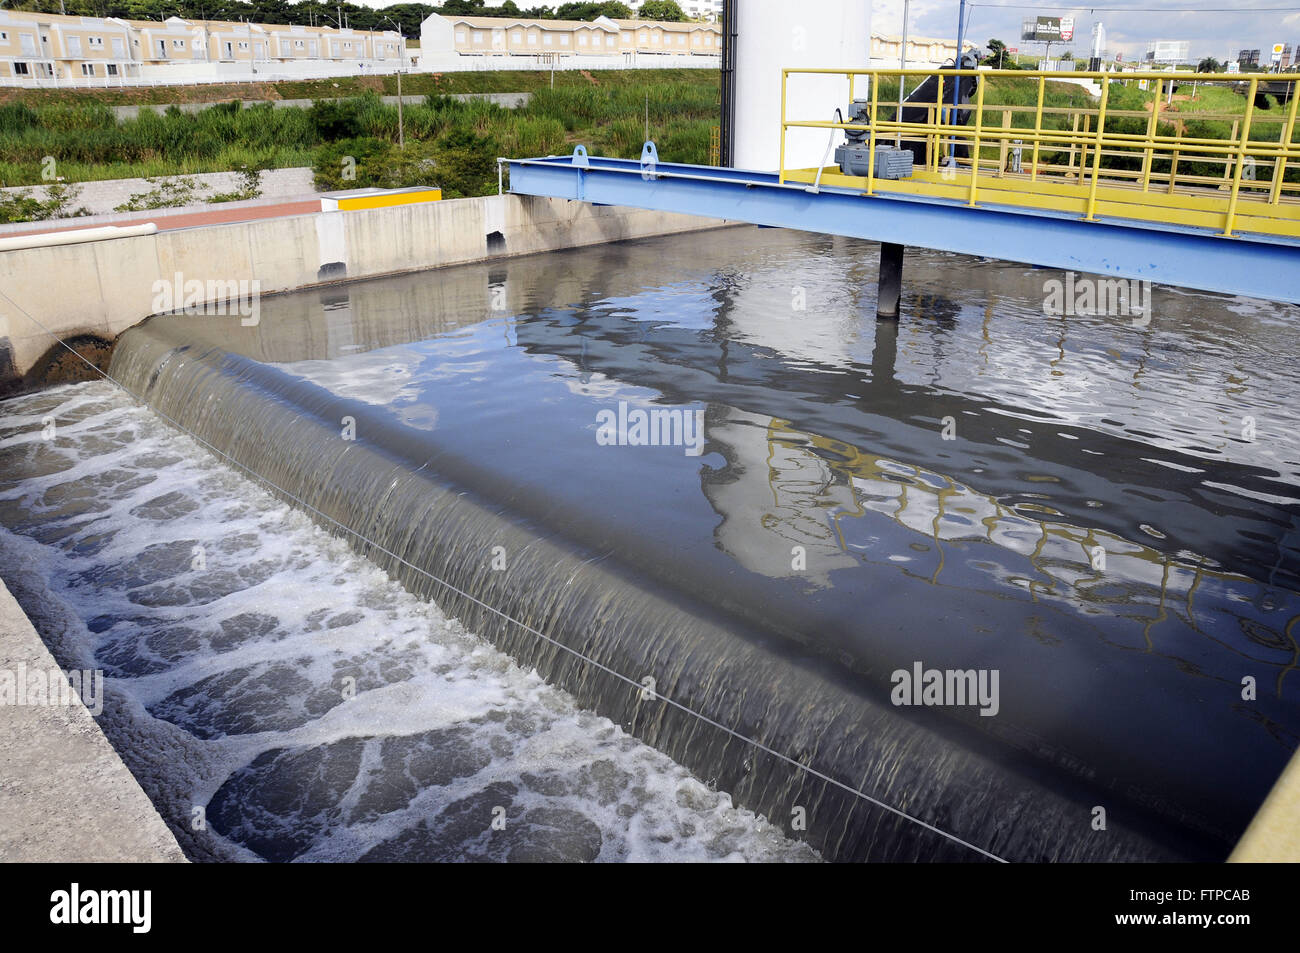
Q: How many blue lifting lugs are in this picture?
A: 2